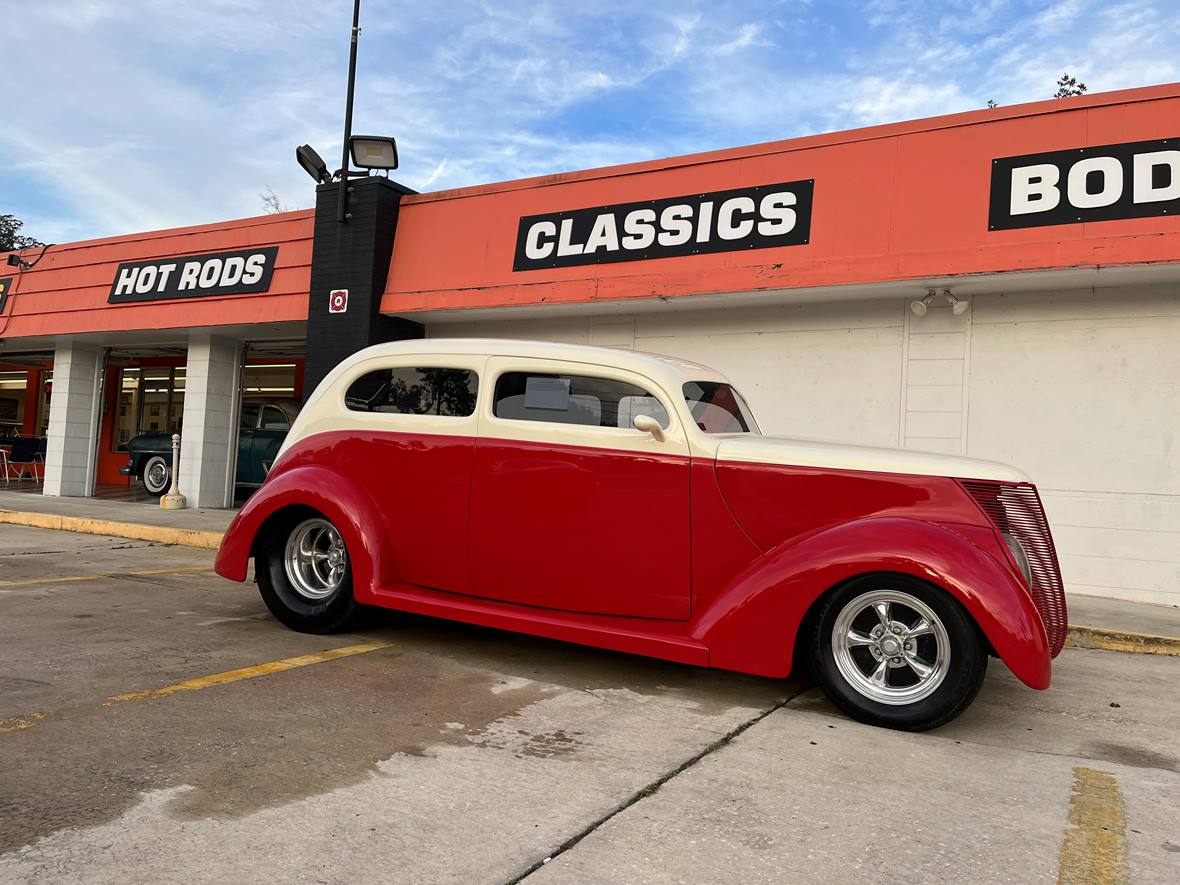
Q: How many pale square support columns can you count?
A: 2